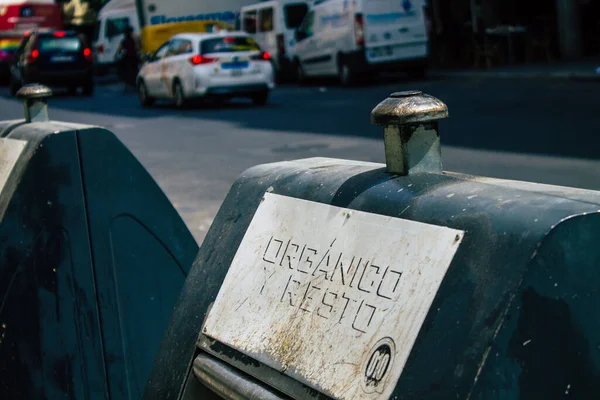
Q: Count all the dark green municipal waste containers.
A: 2